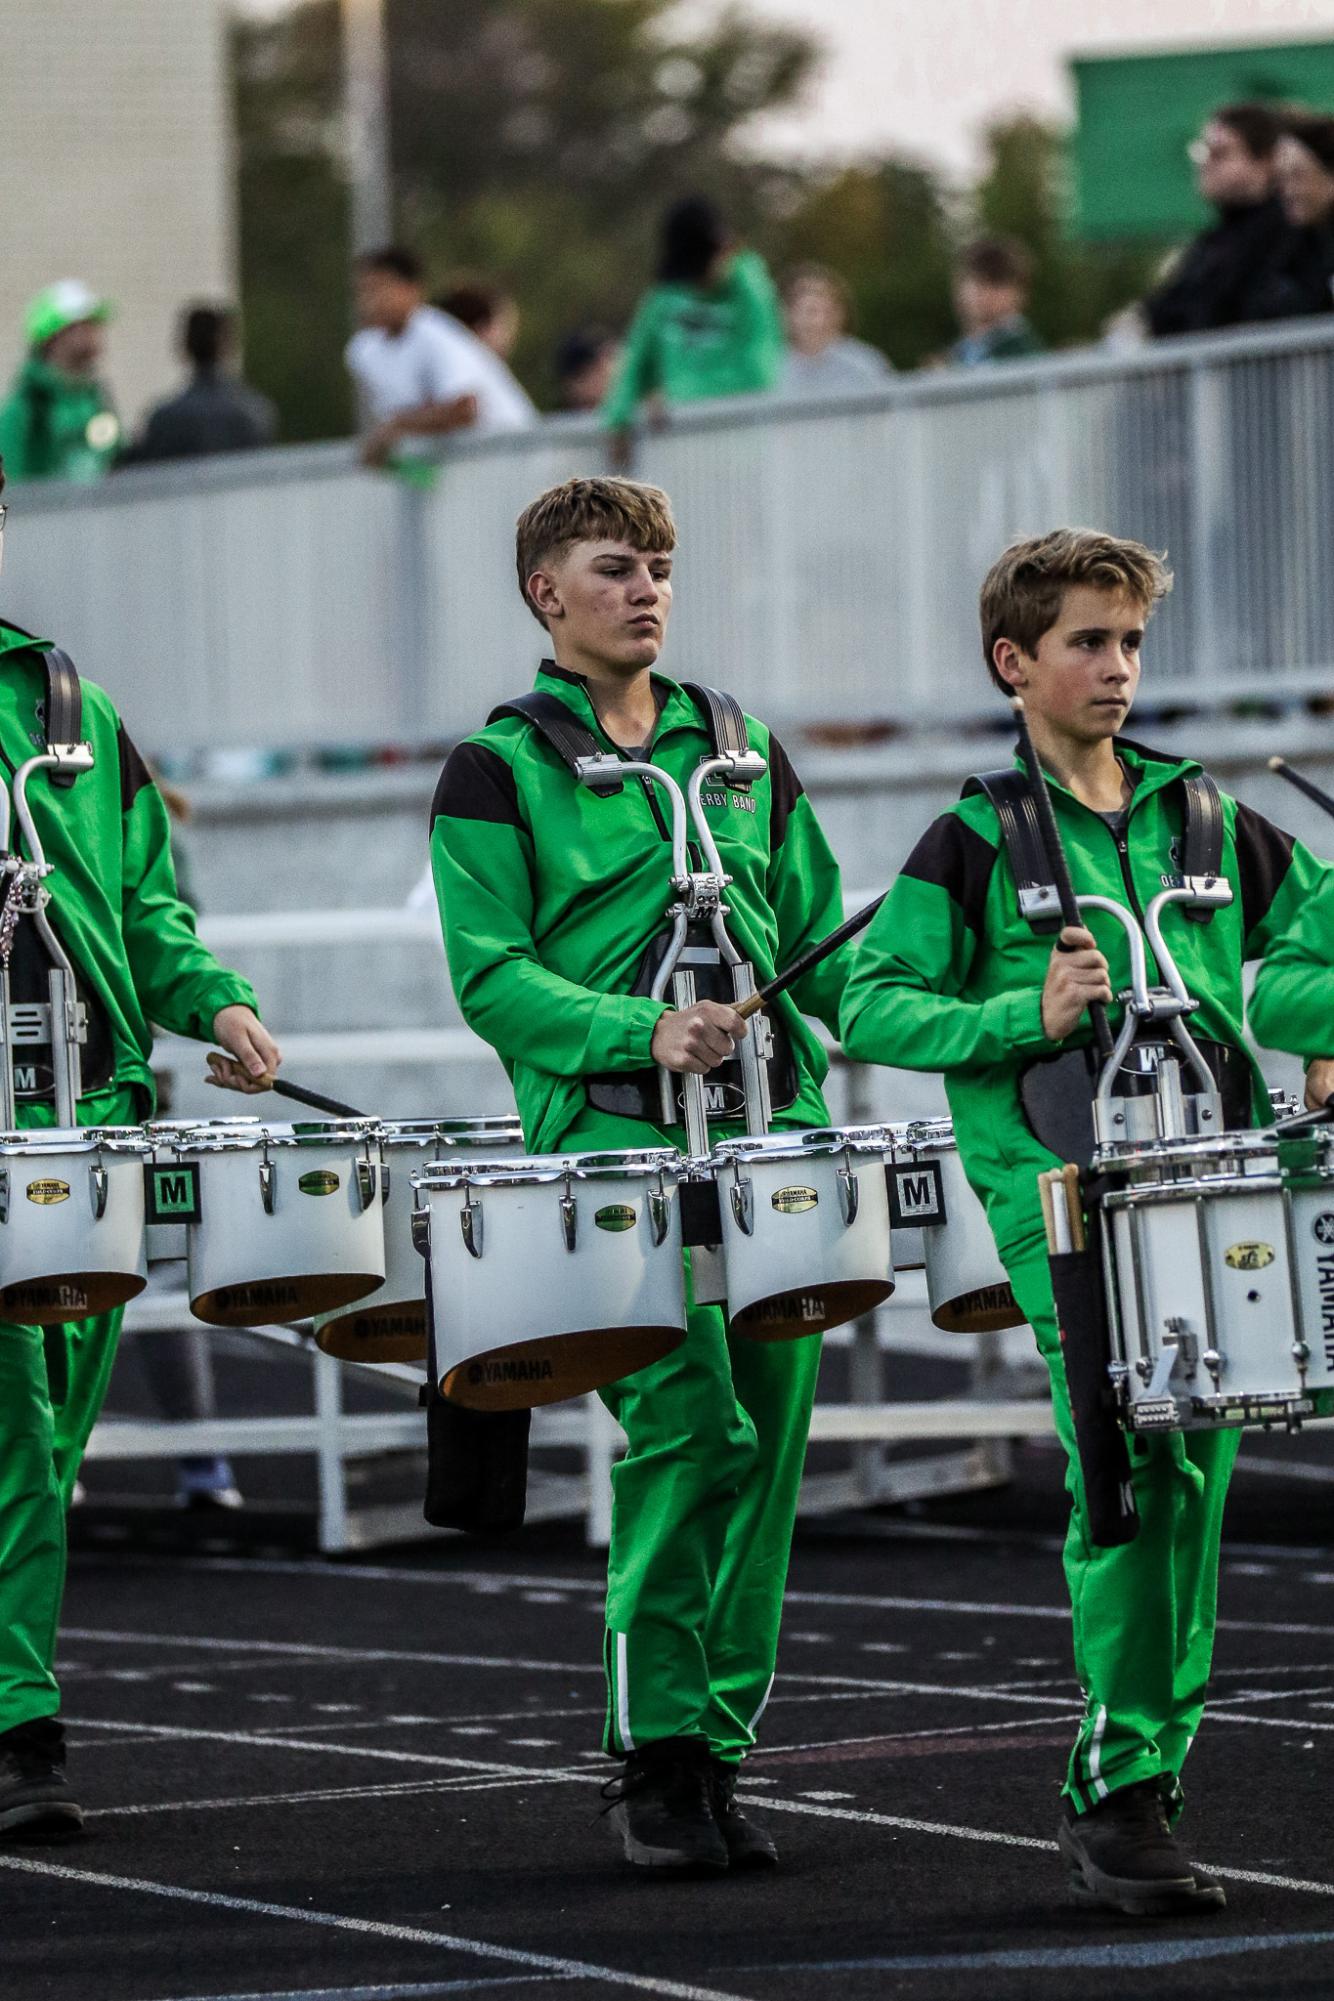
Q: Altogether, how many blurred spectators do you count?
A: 10